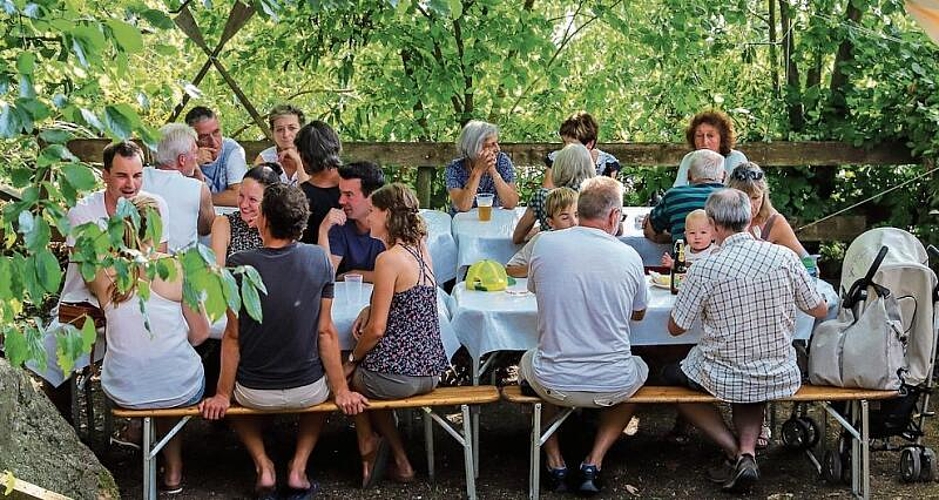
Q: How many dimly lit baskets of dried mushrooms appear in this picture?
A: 0